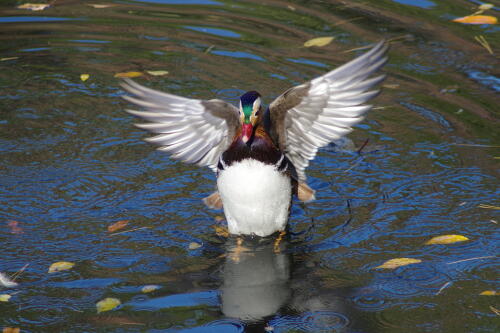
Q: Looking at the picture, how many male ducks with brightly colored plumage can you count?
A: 1